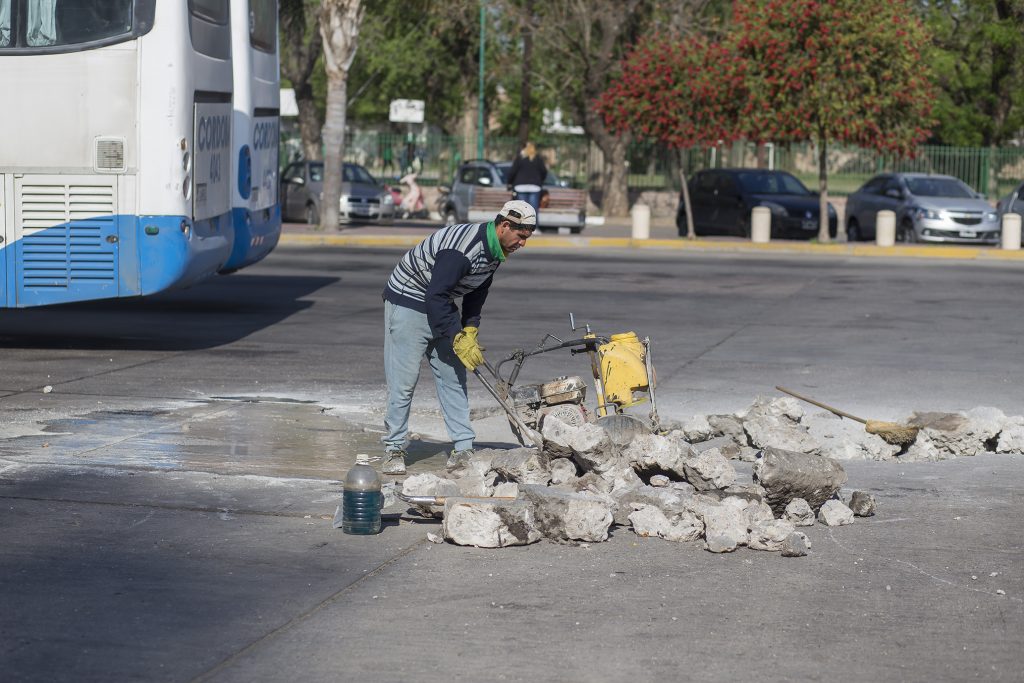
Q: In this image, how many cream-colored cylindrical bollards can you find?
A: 4